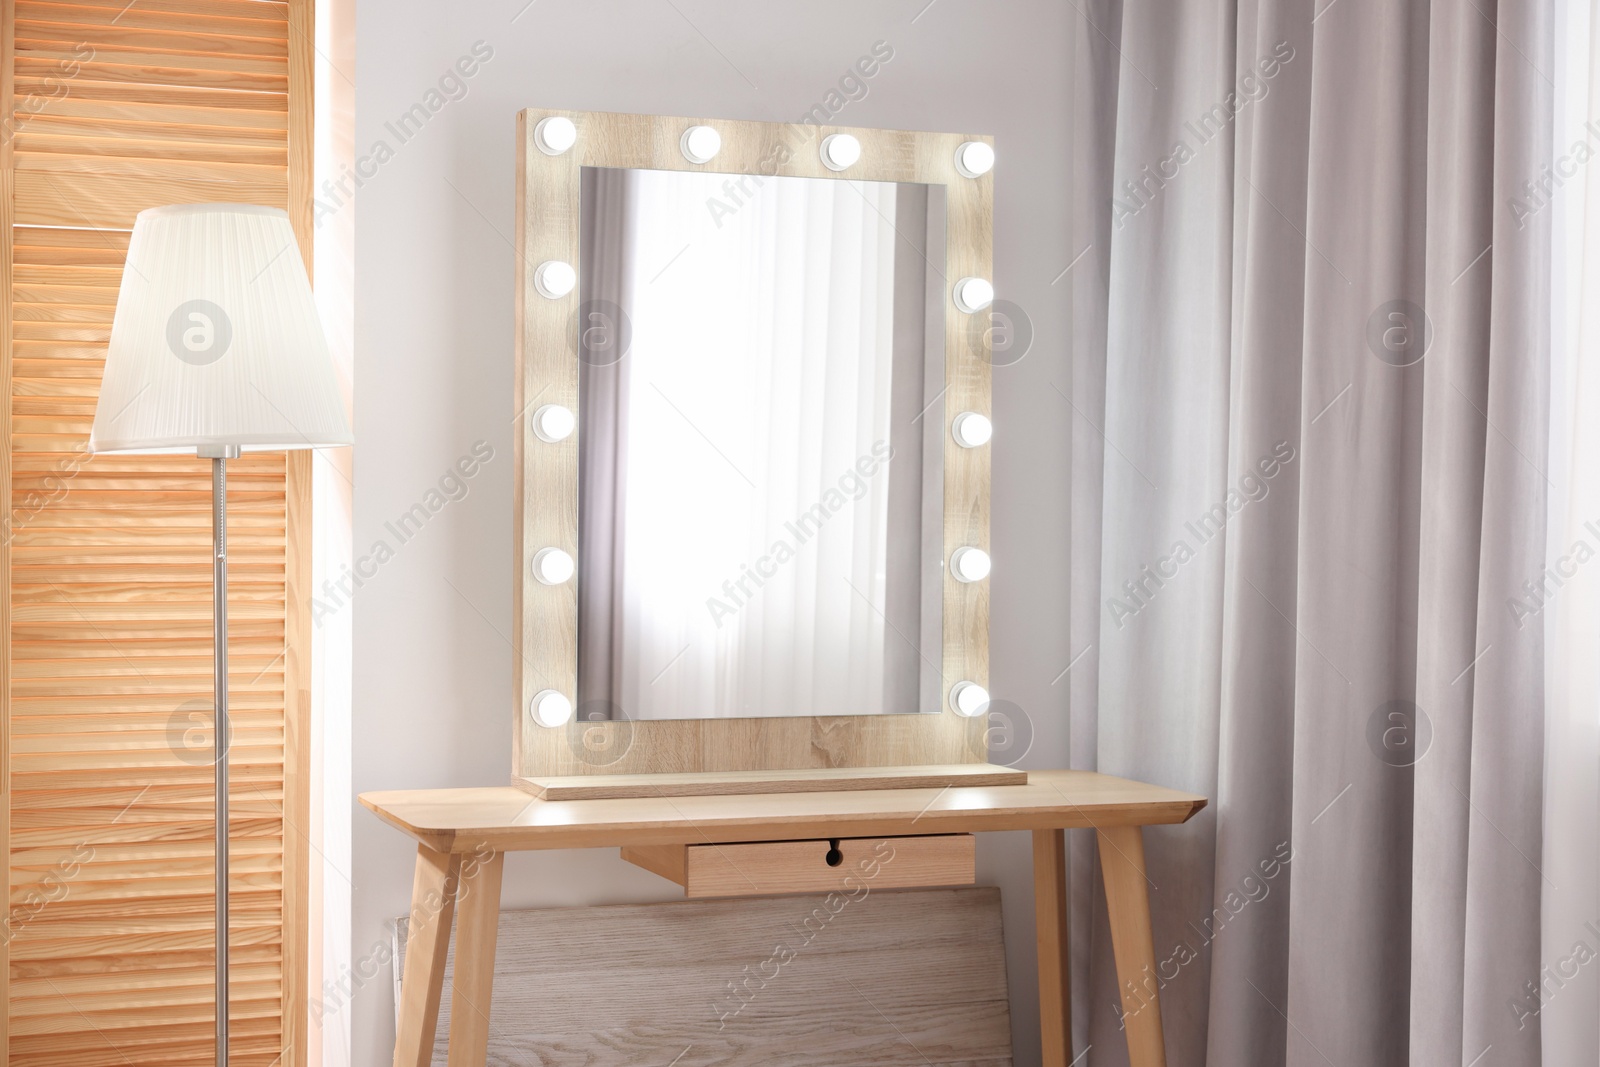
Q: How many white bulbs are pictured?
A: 12